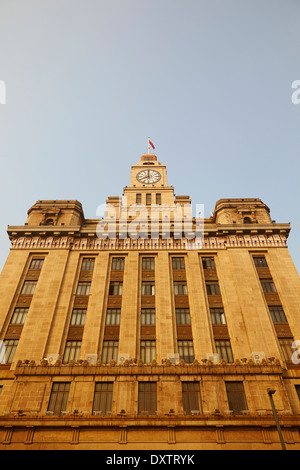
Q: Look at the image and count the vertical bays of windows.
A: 7